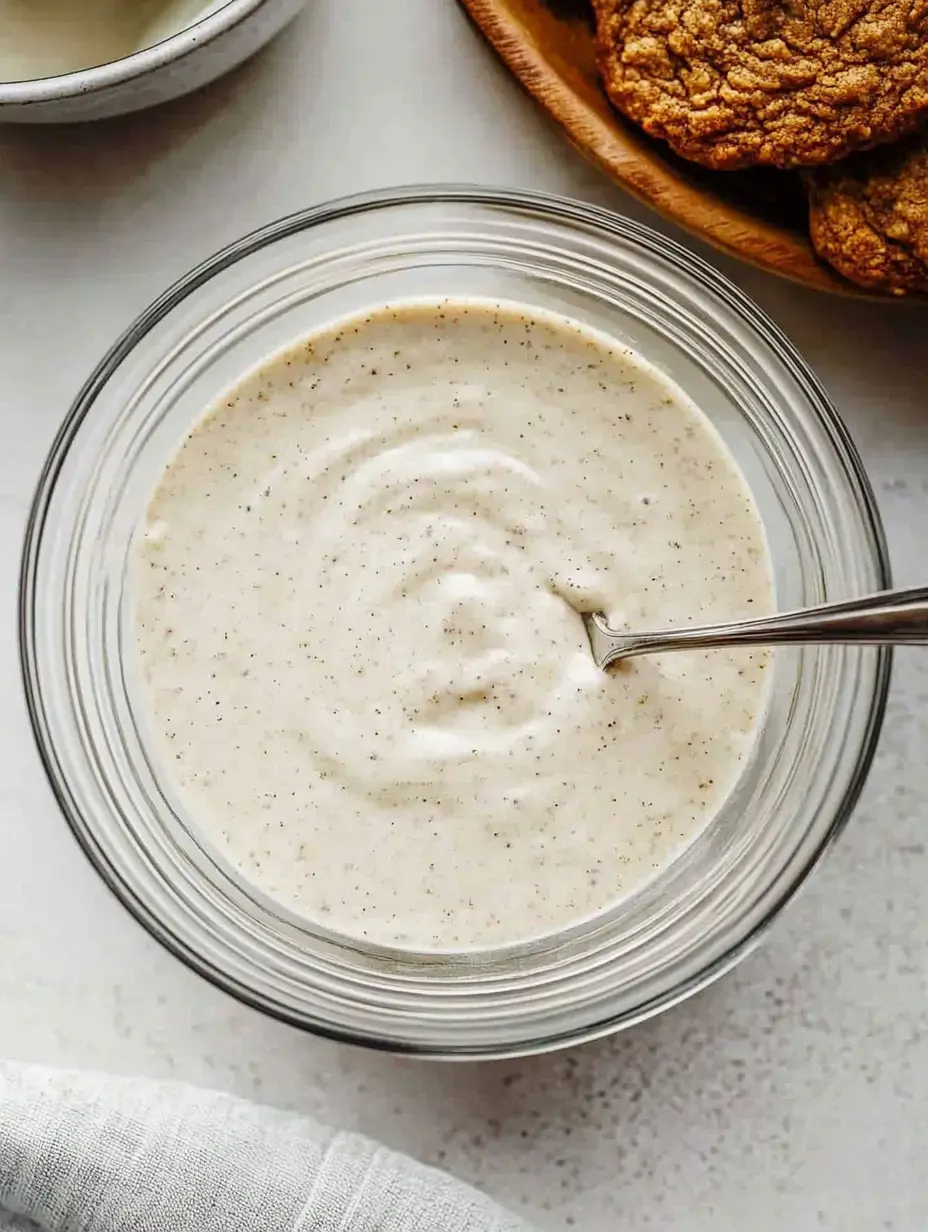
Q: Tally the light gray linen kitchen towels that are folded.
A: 1